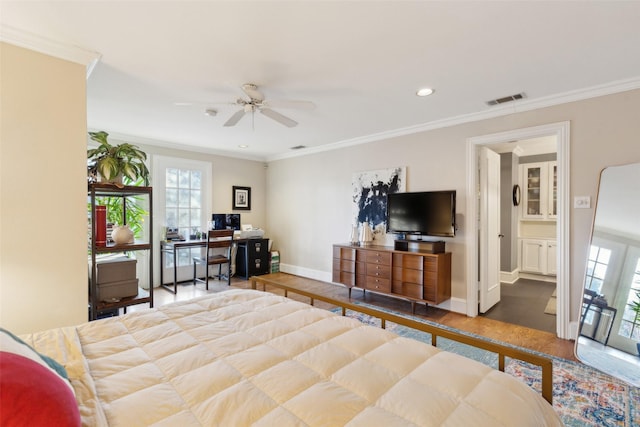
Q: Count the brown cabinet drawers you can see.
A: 9